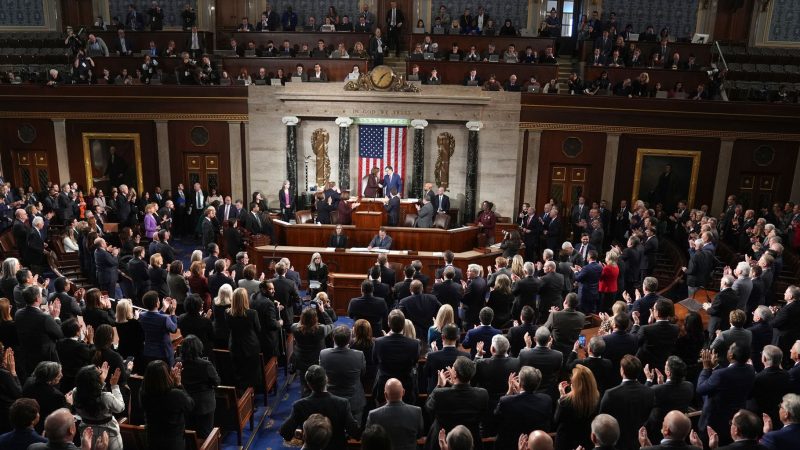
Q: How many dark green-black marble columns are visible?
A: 4